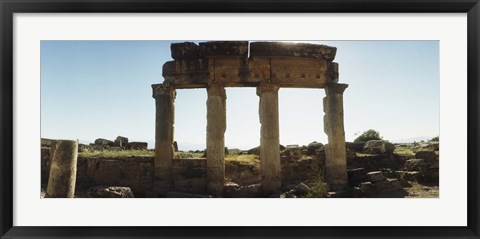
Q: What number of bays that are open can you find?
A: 3